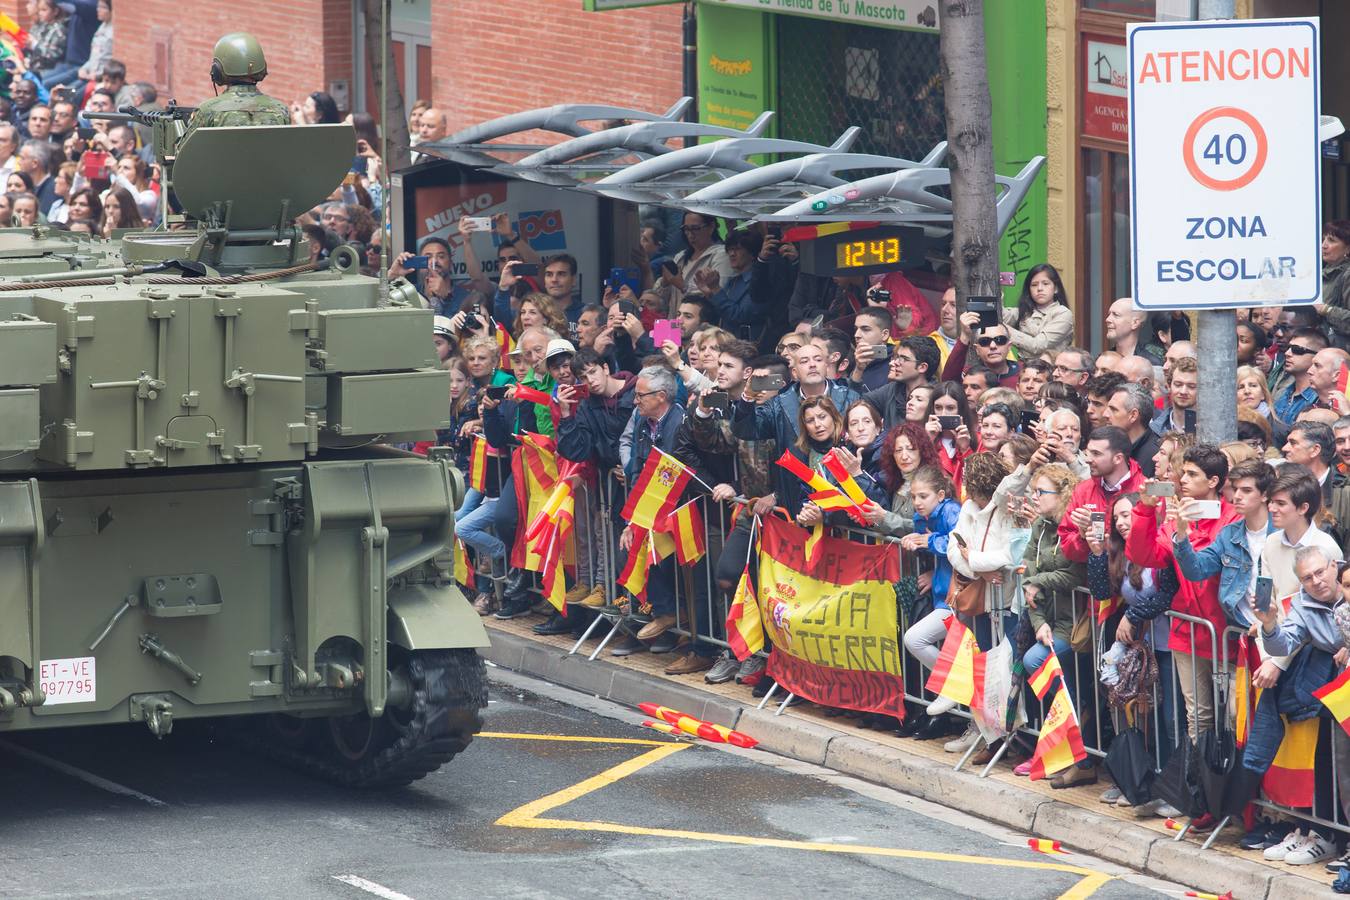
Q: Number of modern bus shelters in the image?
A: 1